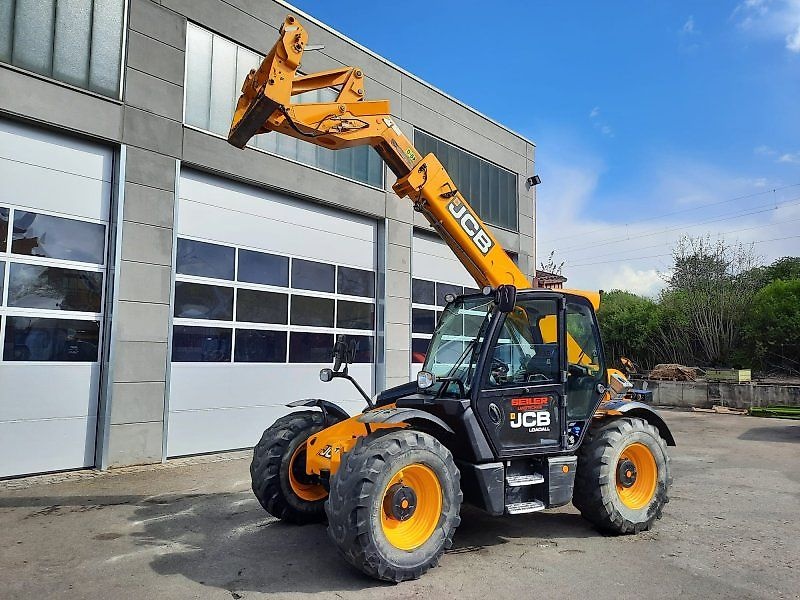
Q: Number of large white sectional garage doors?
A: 3